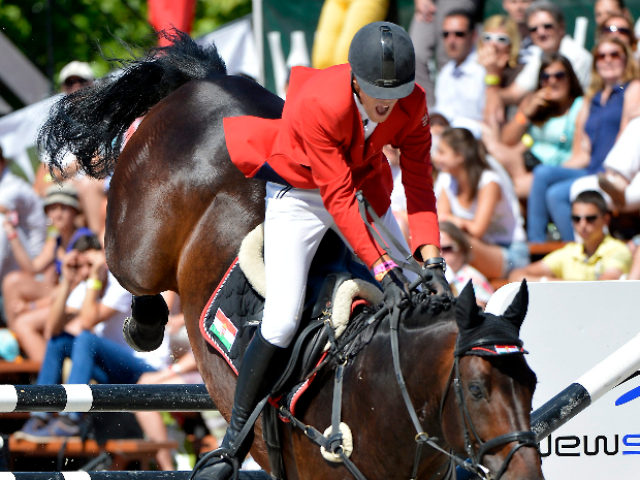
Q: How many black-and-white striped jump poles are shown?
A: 3